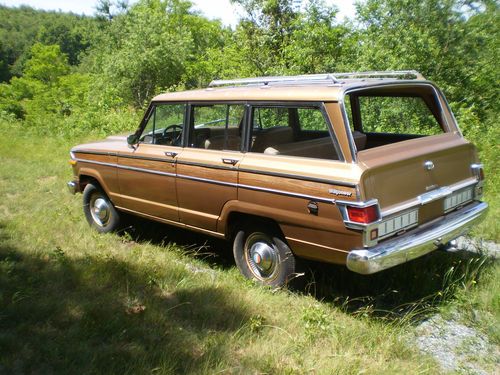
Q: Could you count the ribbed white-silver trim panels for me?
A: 2